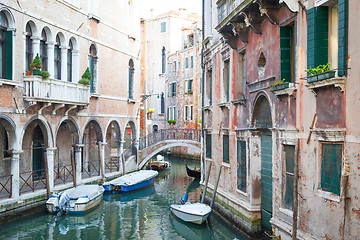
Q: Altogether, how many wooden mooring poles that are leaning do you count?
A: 2